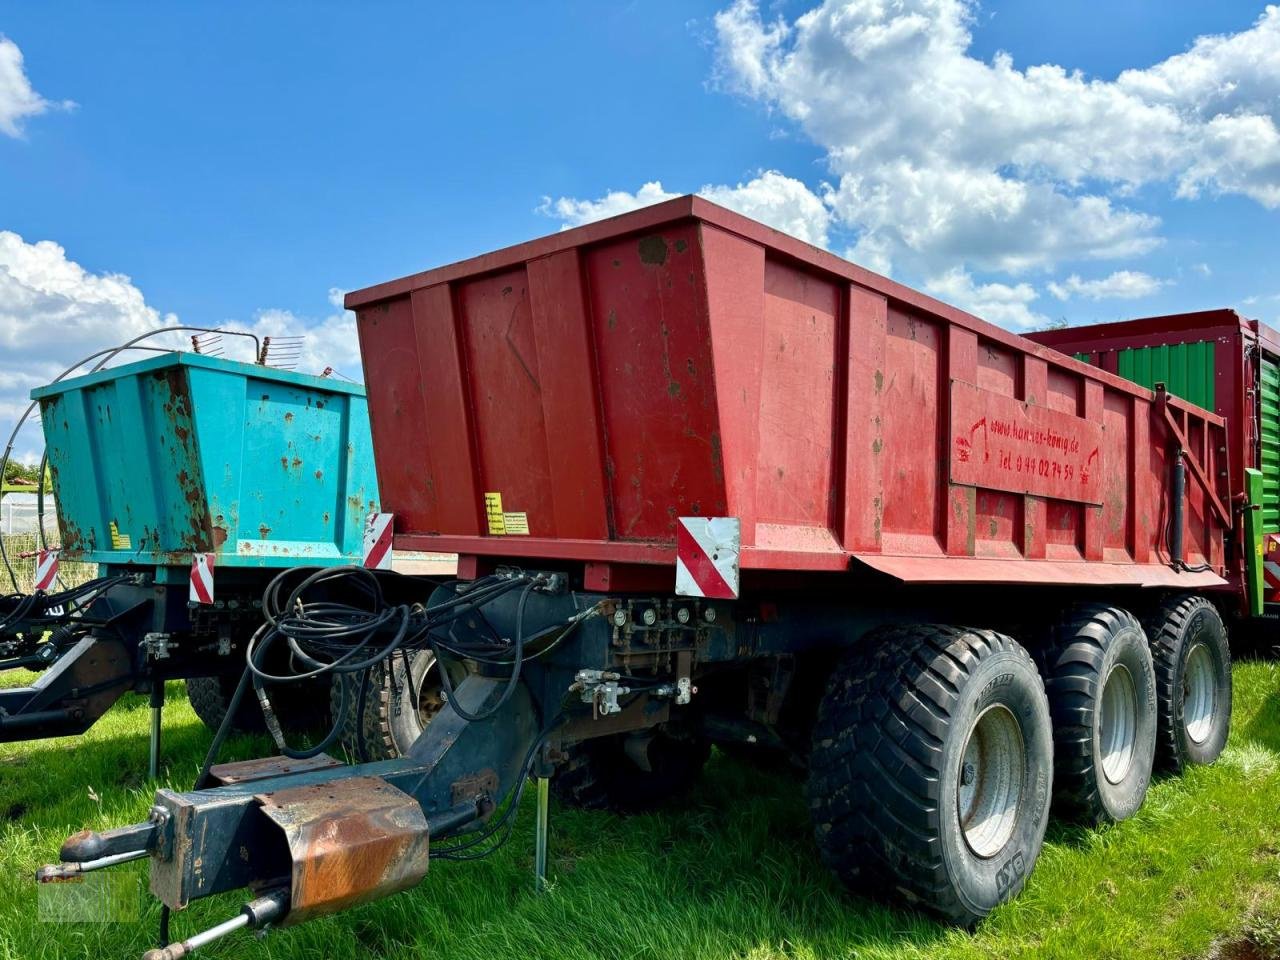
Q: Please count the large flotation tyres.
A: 3